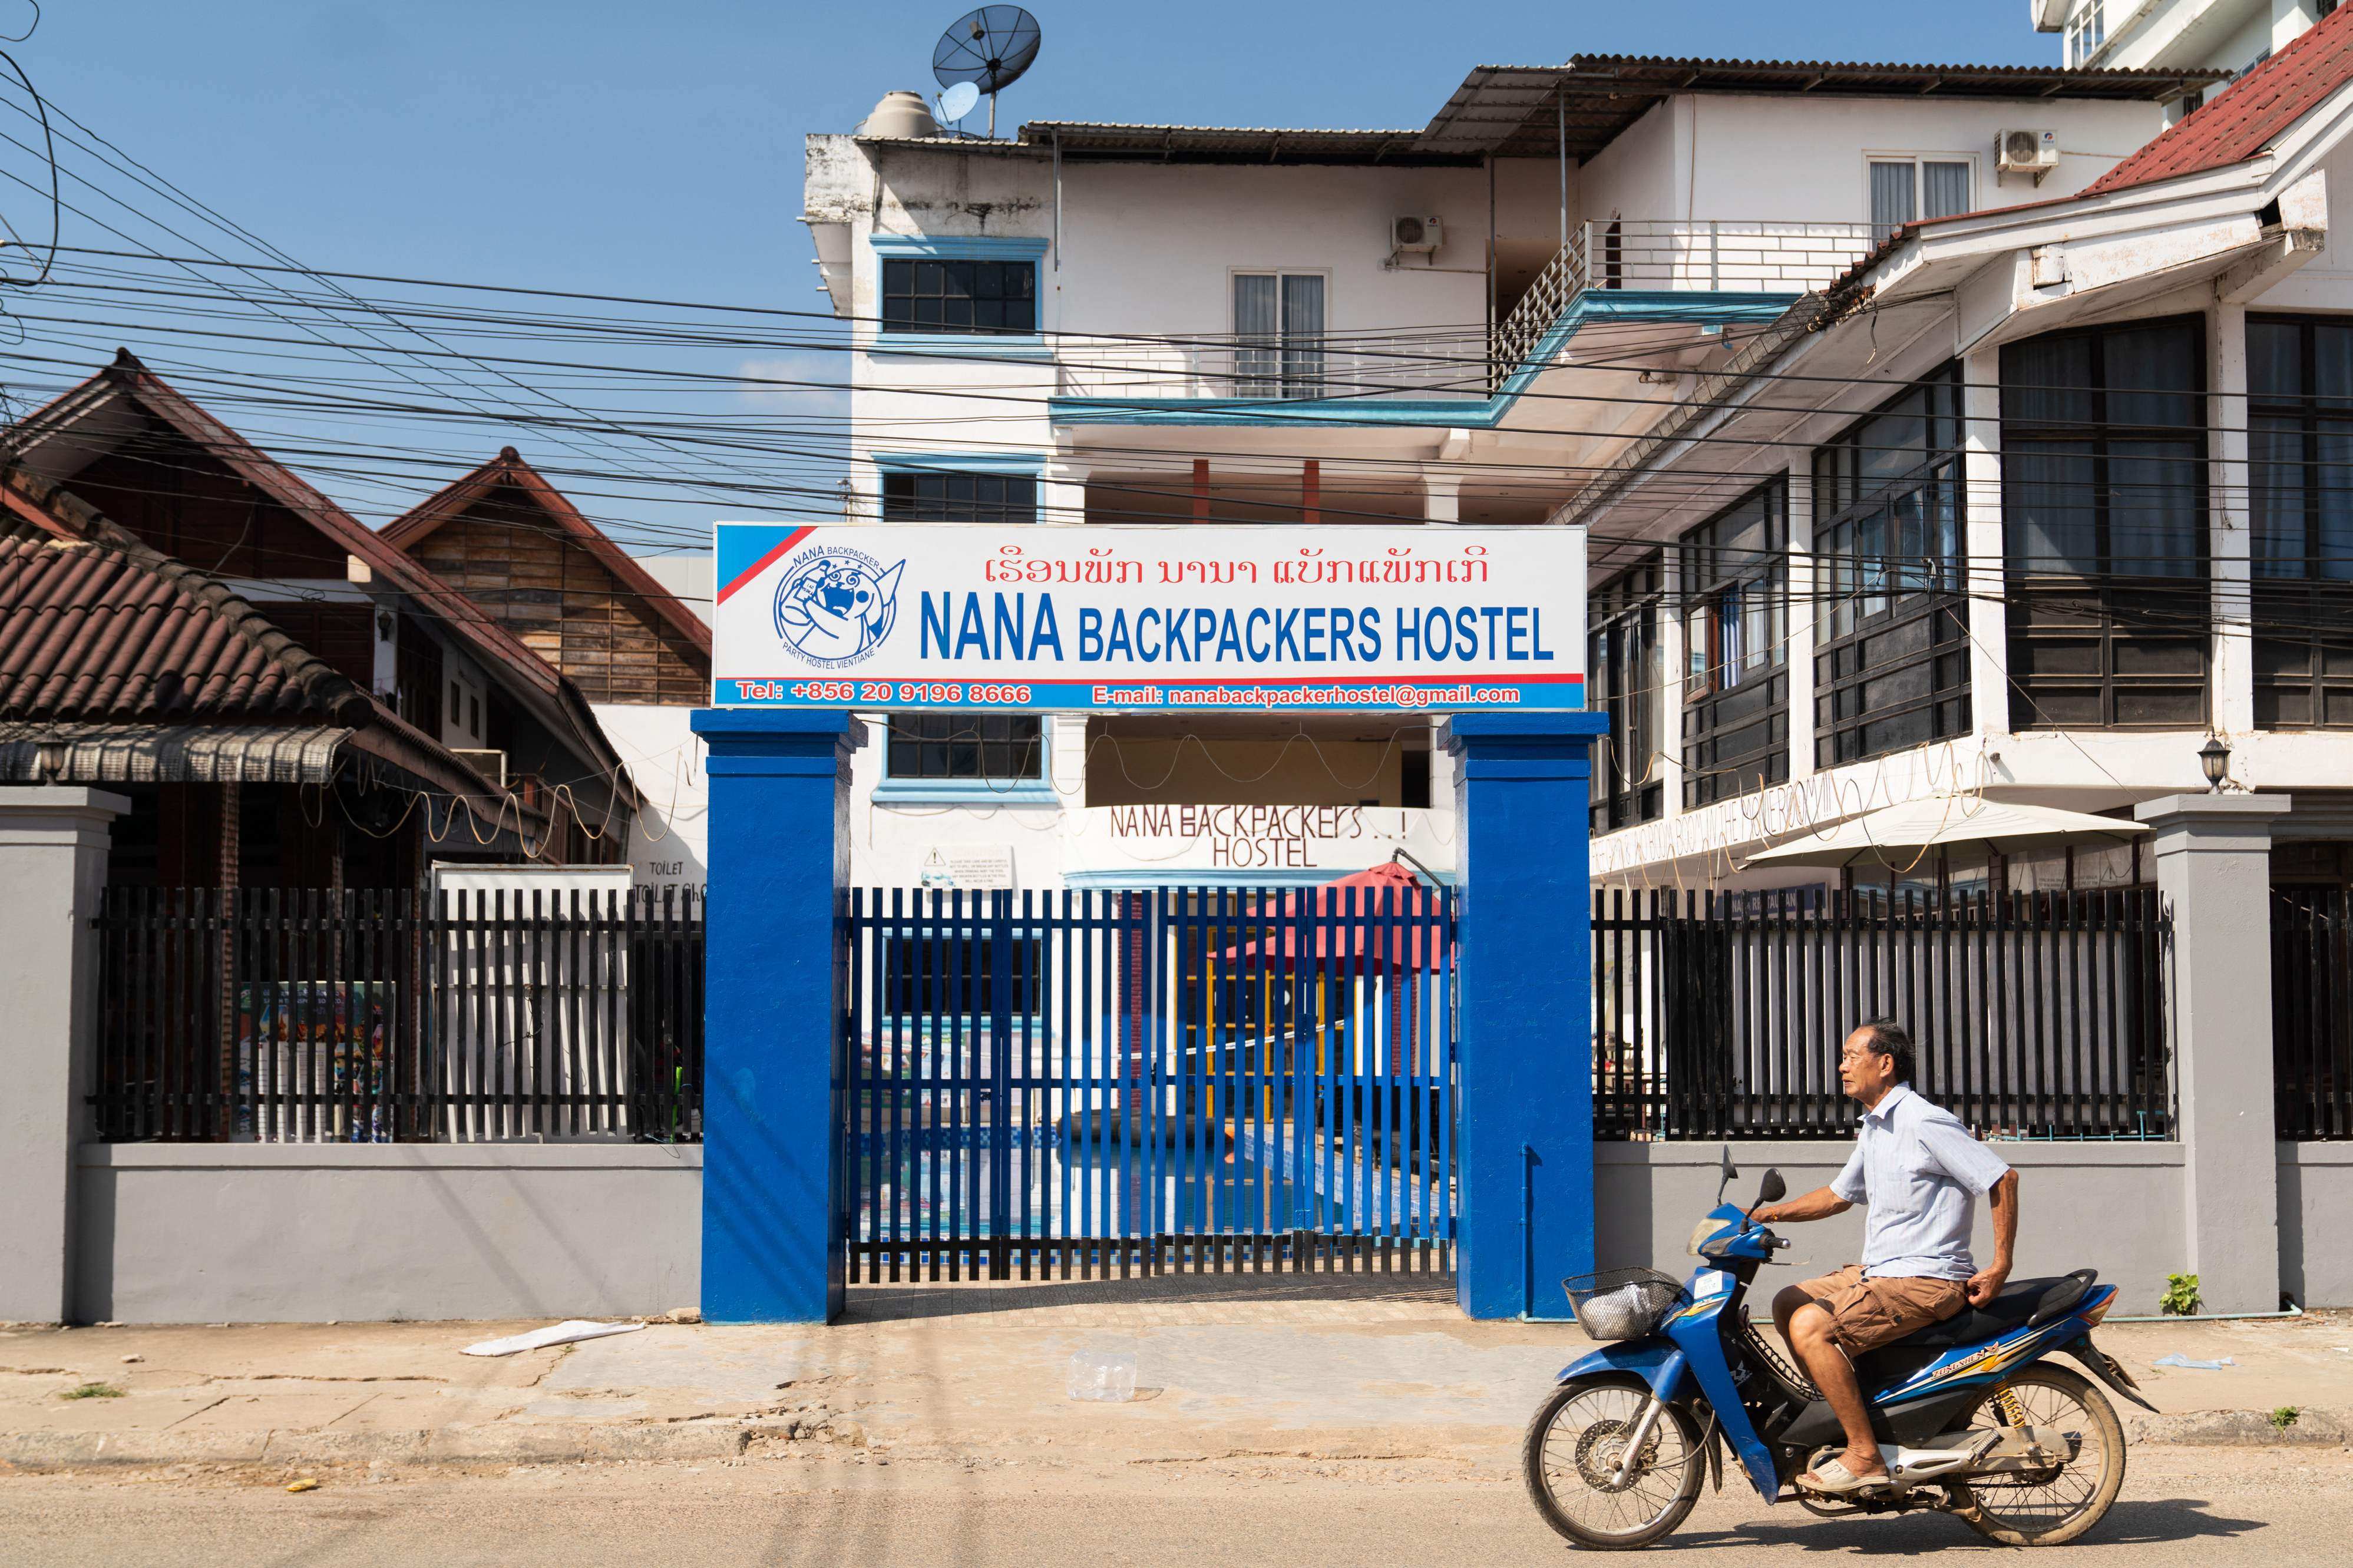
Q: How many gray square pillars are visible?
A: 2